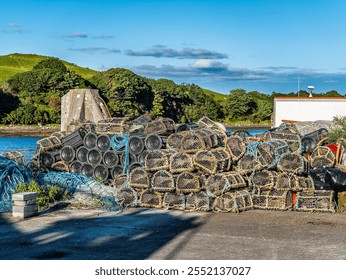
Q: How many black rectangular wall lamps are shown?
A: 0